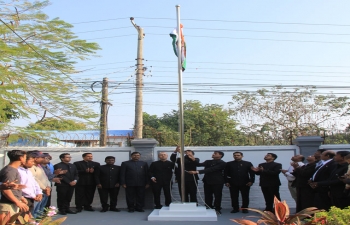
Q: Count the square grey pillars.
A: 2